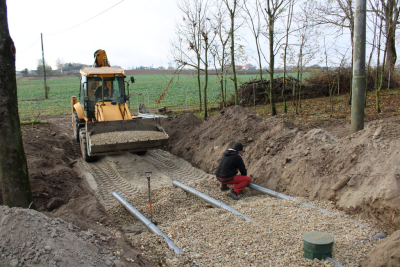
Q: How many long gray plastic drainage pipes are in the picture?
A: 3